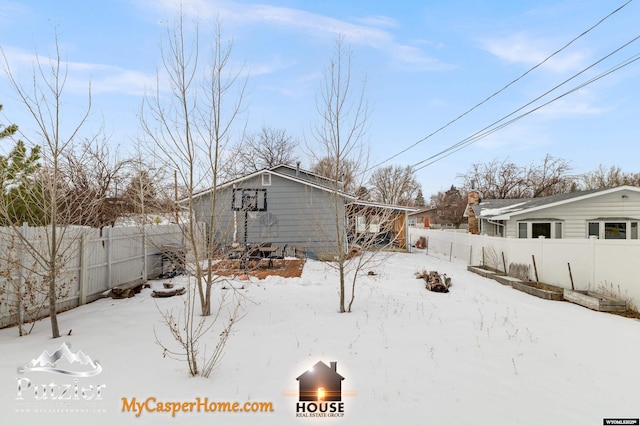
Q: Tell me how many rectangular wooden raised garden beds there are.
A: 4